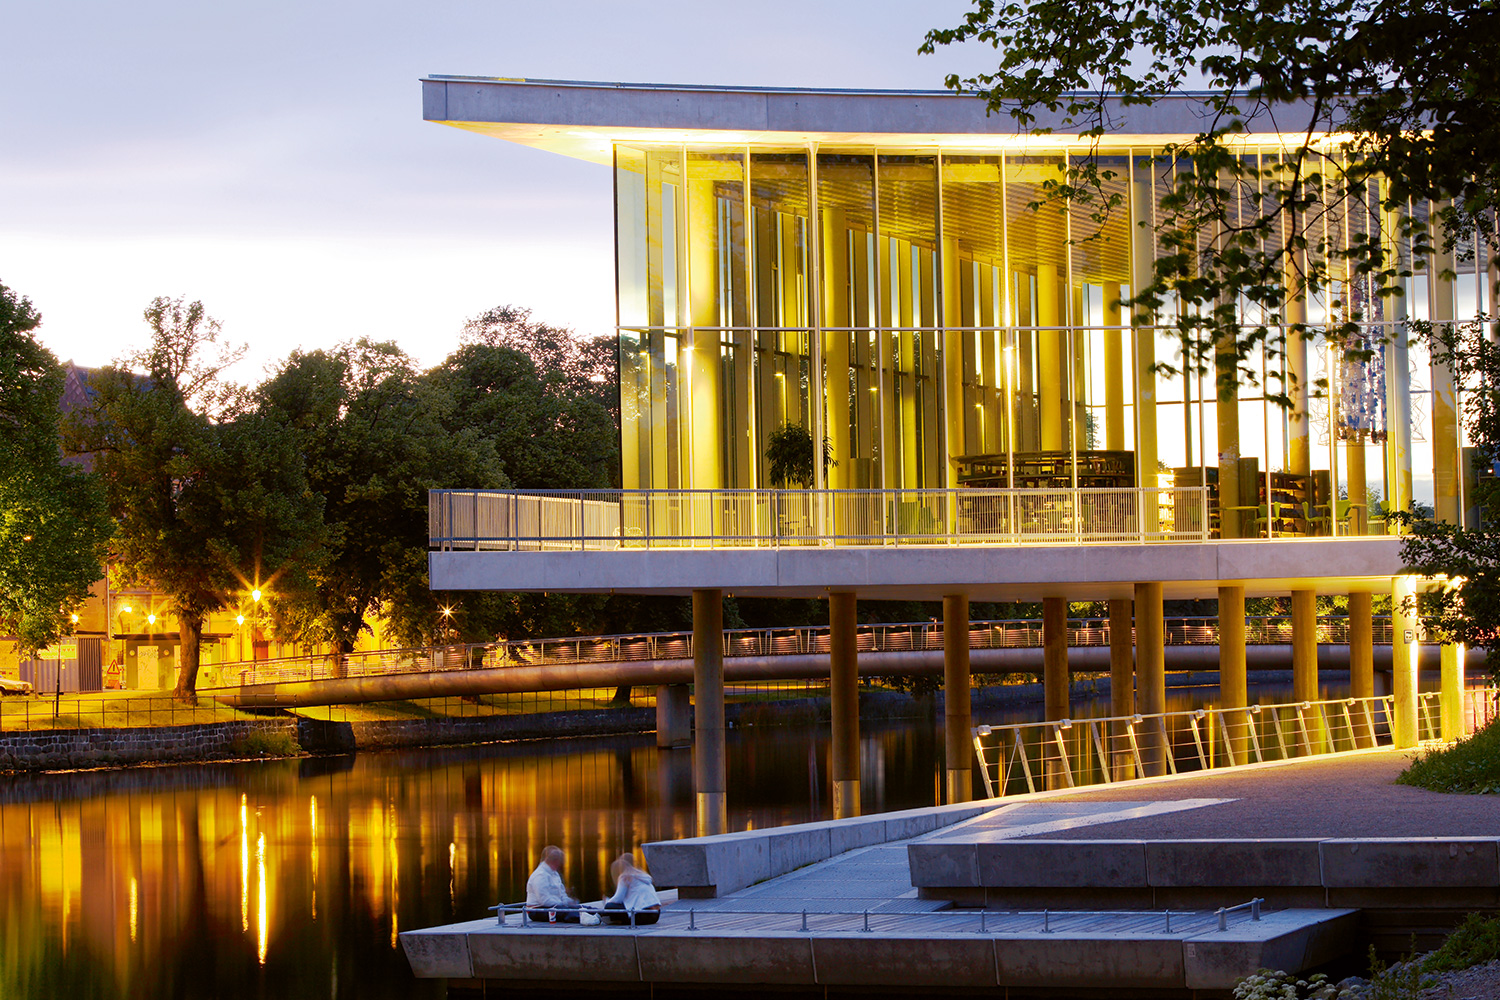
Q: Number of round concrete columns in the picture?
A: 11